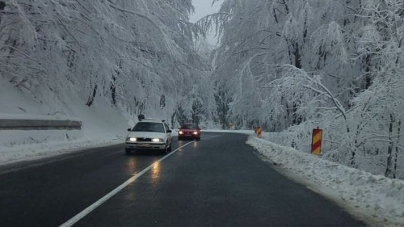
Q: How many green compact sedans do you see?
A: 0